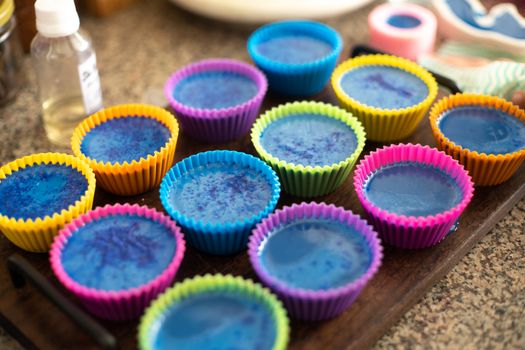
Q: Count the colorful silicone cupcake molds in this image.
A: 12